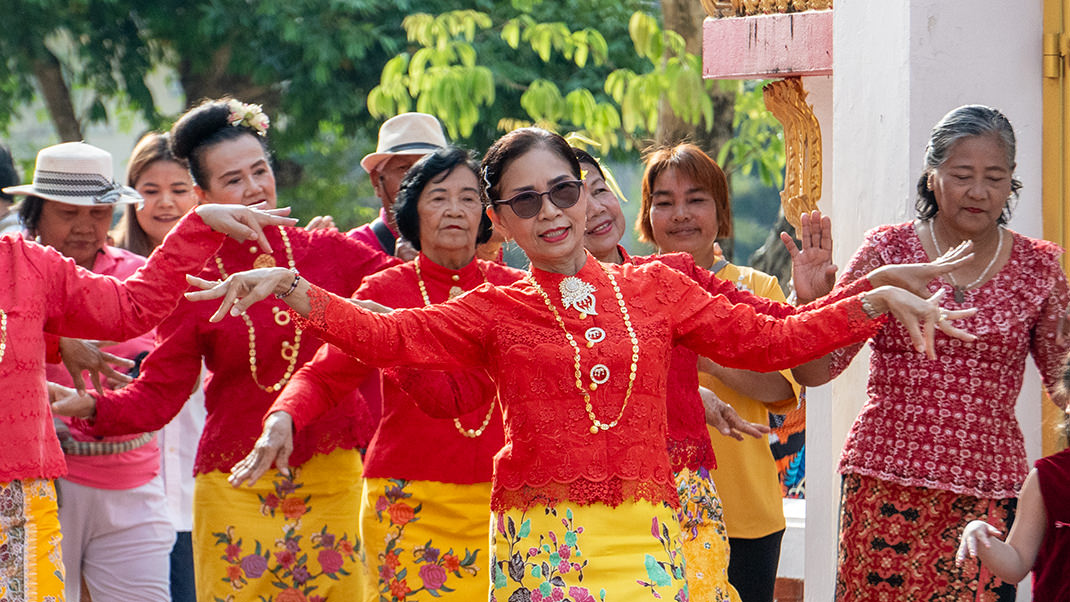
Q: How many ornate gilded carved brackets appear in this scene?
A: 1